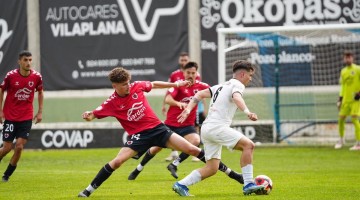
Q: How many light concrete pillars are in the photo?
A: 2